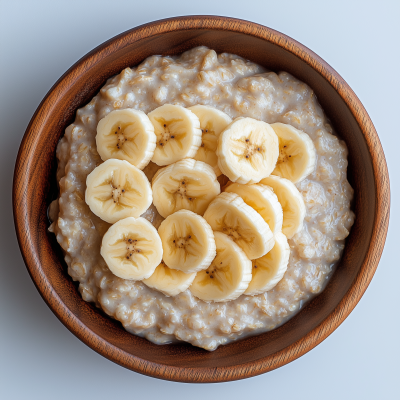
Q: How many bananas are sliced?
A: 15